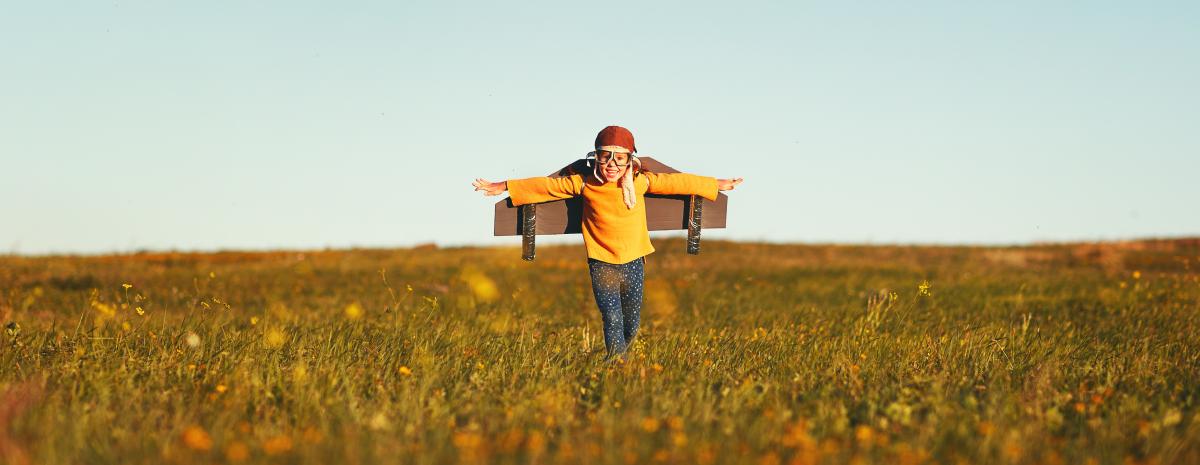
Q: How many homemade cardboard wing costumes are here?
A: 1